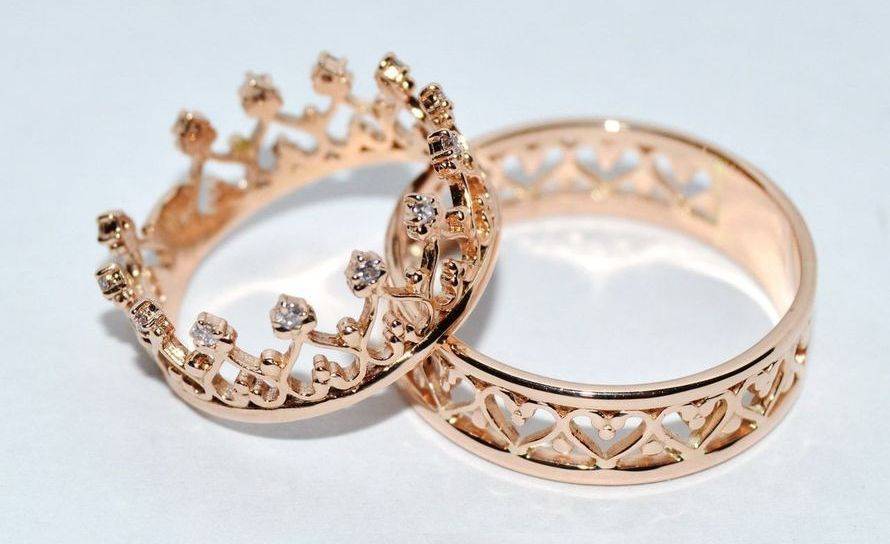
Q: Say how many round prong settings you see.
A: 13